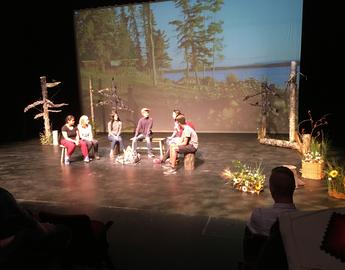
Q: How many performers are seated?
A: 6